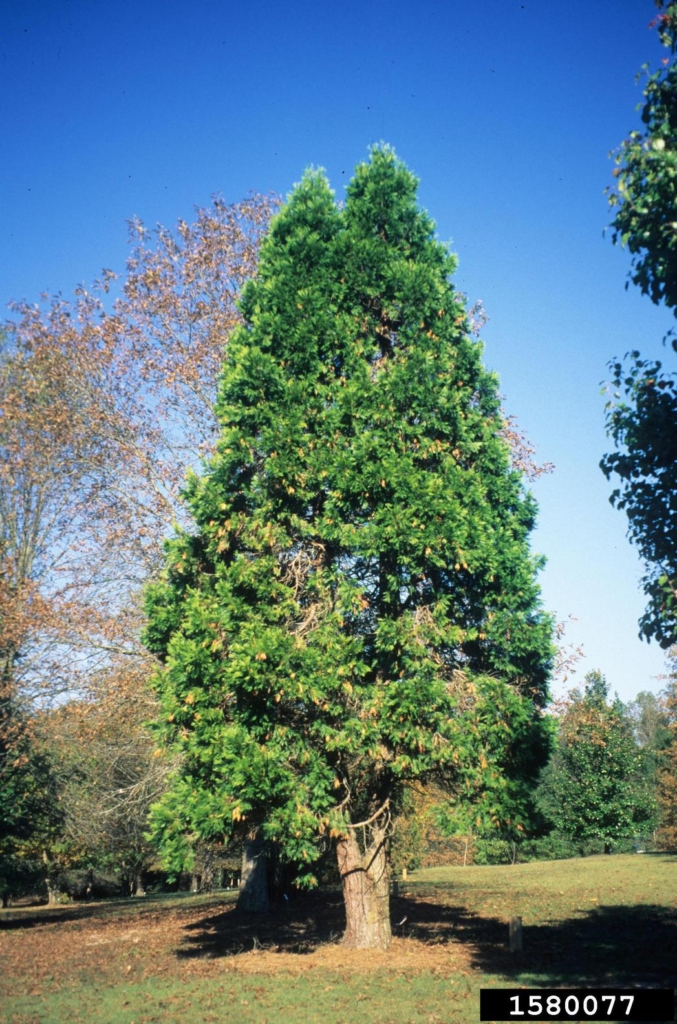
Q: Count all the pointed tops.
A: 2